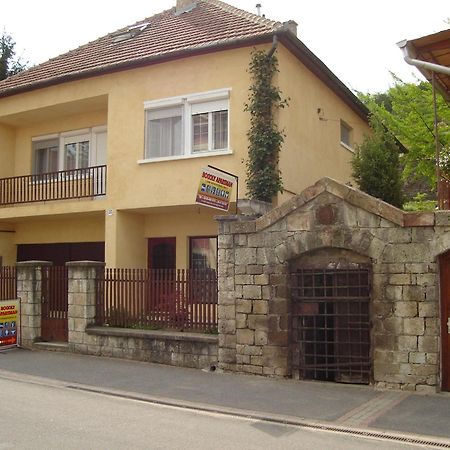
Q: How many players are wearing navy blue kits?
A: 0